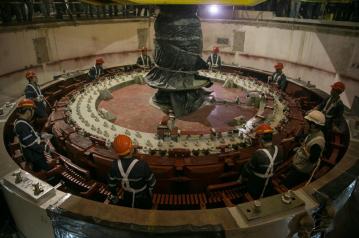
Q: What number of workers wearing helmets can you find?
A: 10